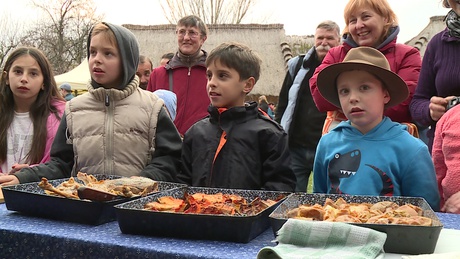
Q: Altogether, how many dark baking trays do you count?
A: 3